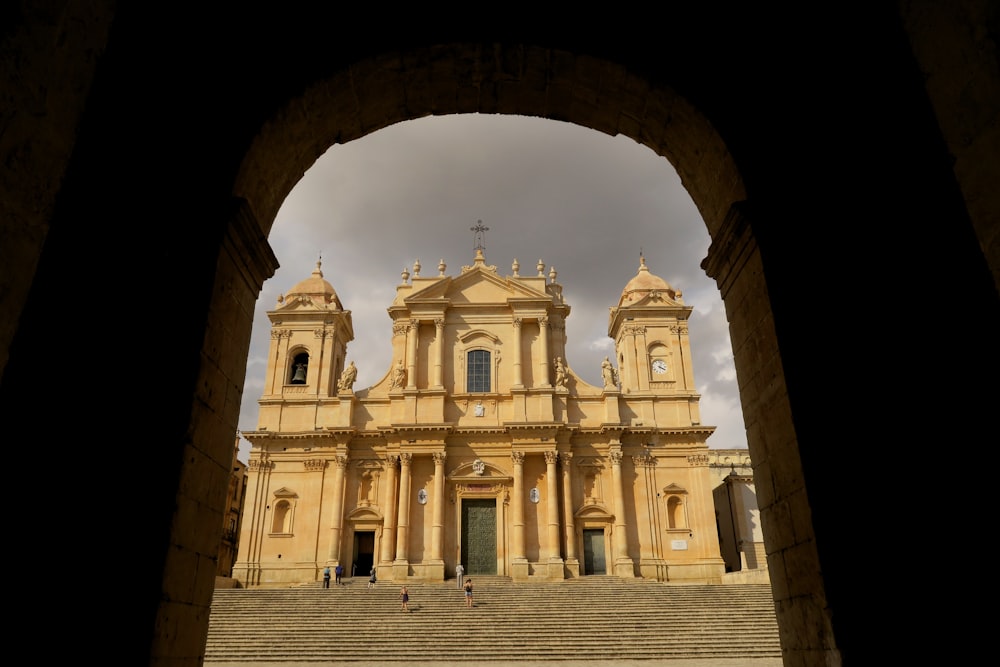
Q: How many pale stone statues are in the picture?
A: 4